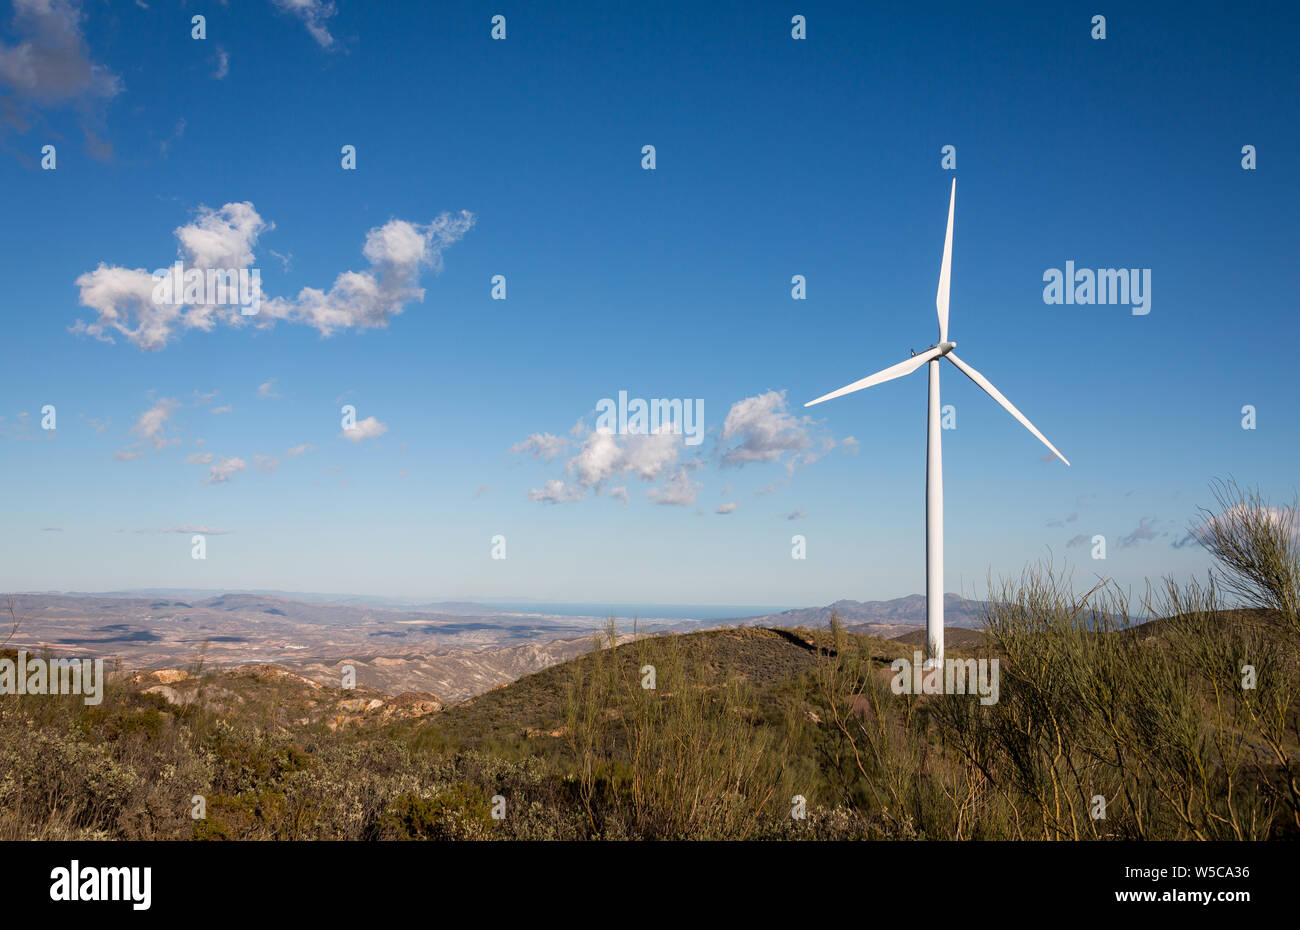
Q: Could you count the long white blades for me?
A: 3